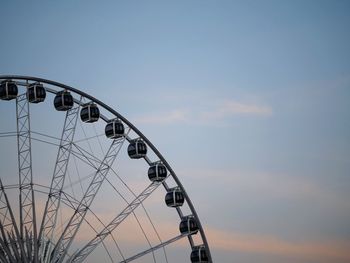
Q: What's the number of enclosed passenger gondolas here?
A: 10